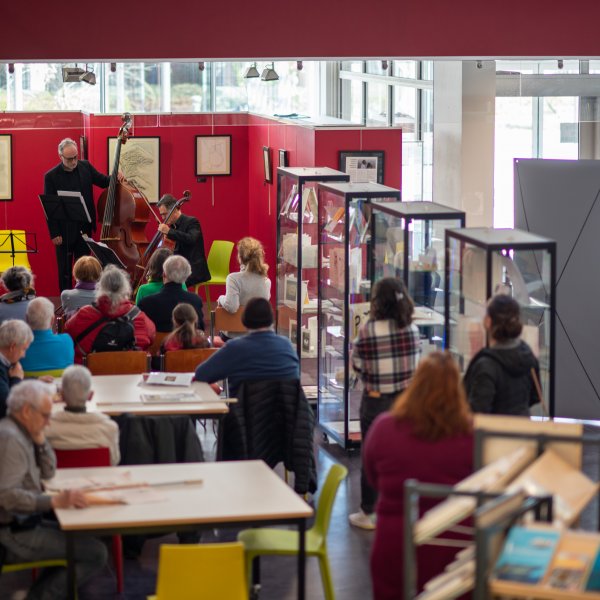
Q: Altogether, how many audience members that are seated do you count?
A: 12